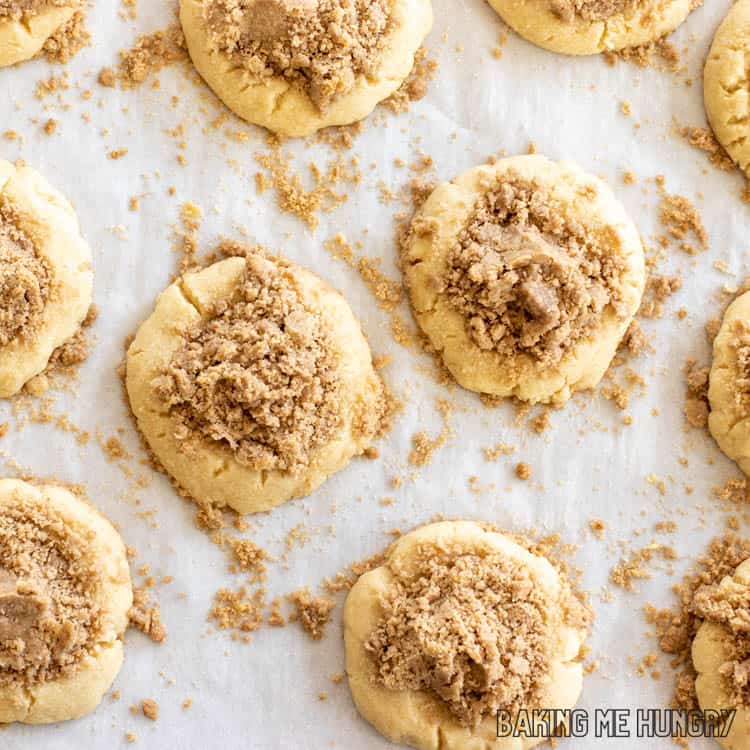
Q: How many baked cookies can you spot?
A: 11